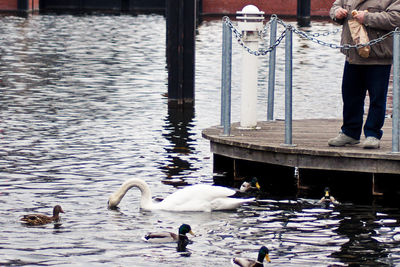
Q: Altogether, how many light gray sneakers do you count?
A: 2